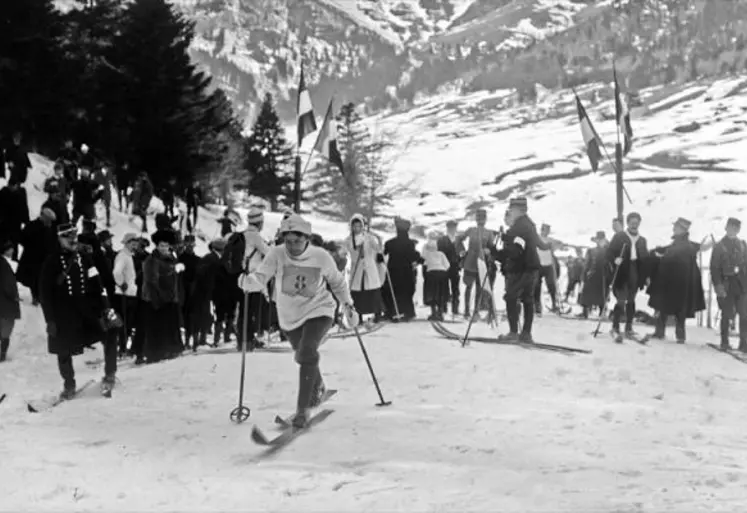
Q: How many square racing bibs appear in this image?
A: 1